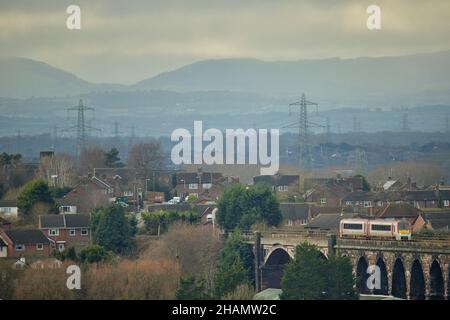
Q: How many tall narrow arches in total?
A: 5